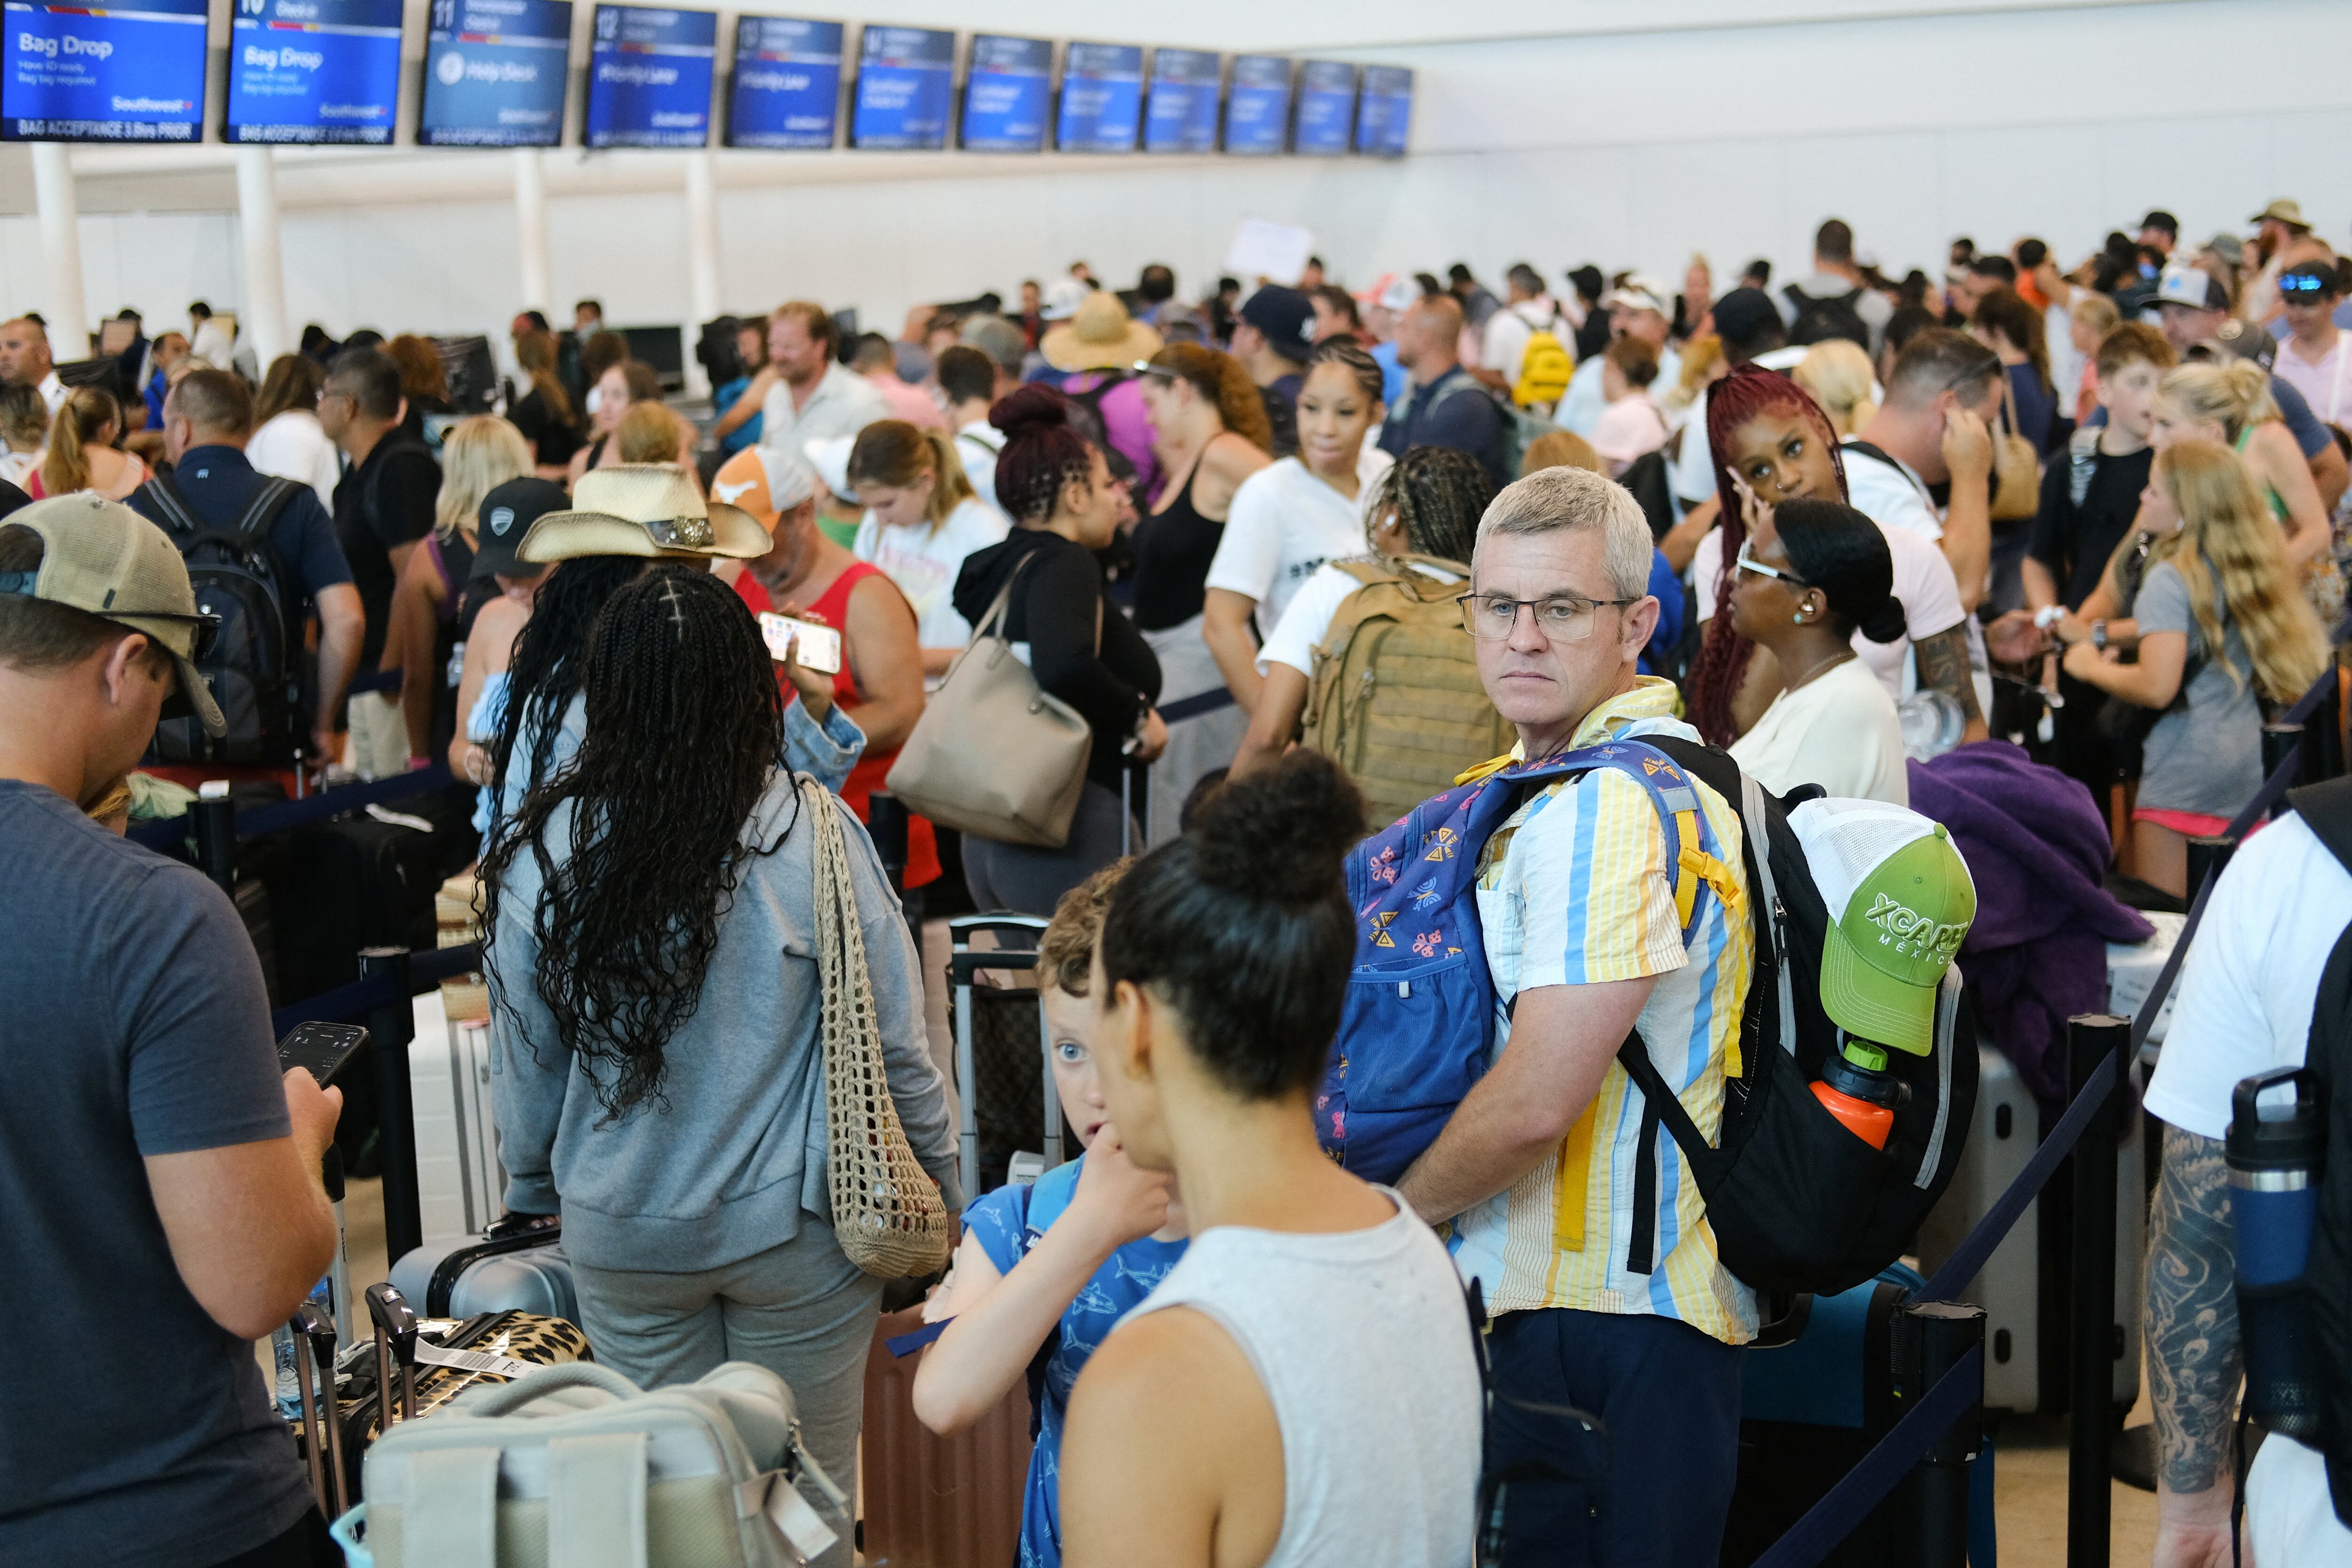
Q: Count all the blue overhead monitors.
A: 12